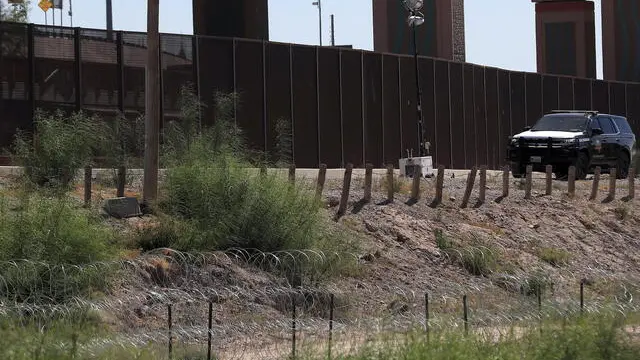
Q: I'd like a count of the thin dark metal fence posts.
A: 8